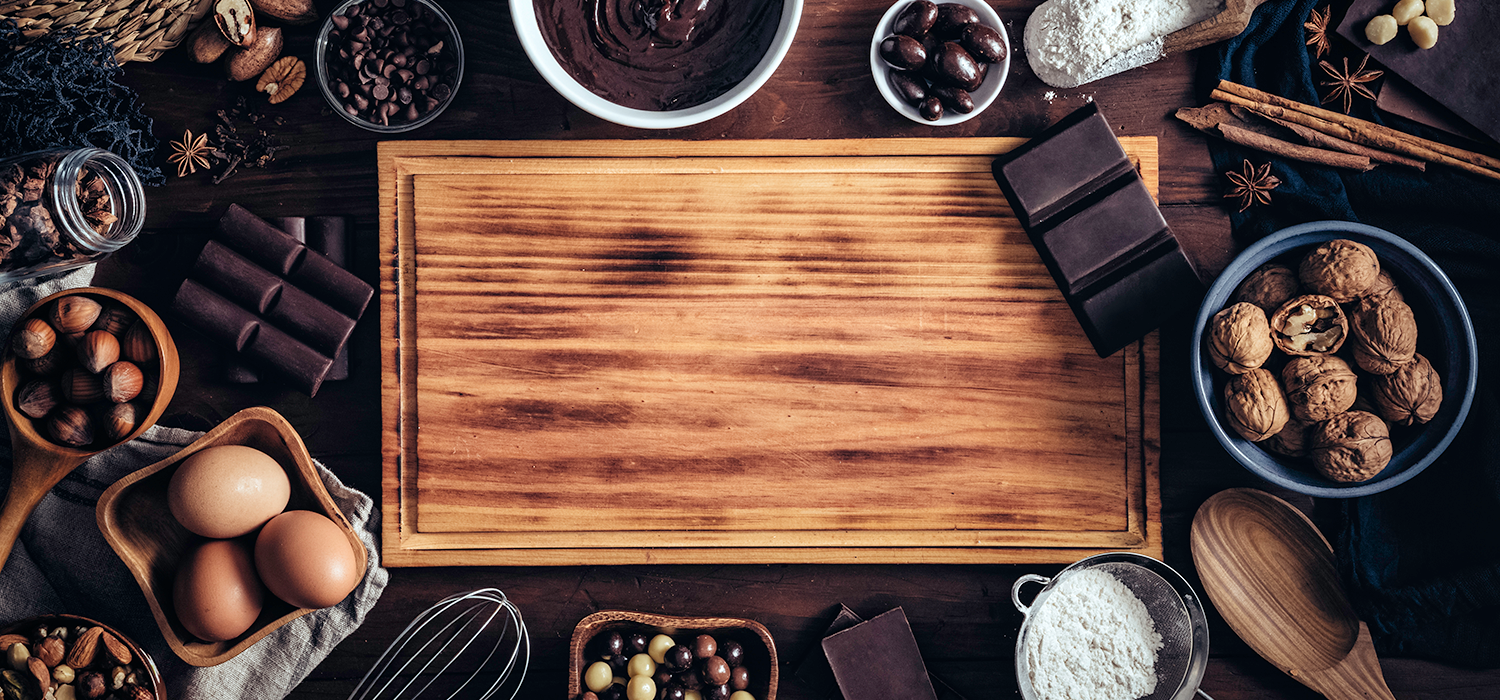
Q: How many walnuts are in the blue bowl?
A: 11